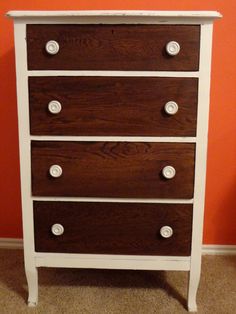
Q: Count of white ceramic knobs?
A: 8